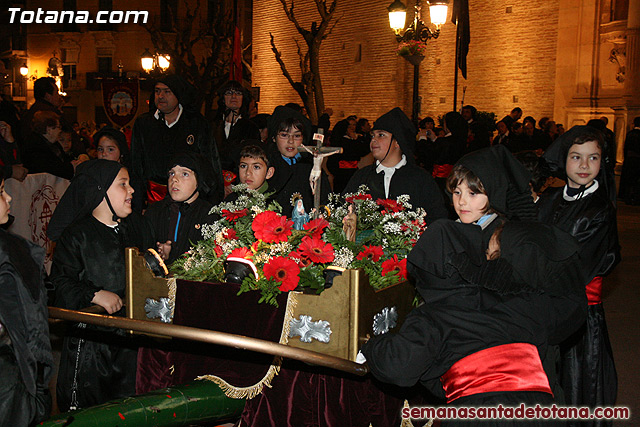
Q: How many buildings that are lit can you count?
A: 2